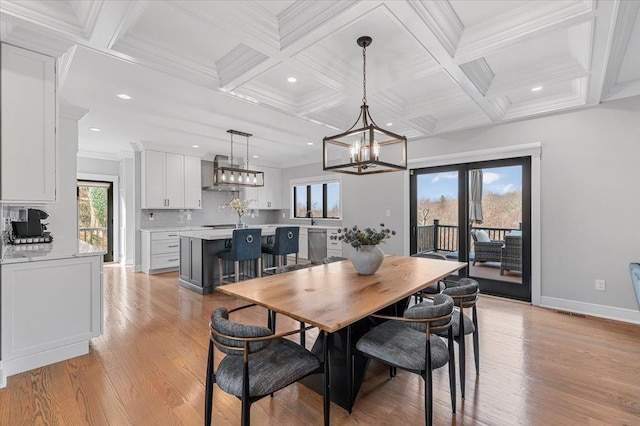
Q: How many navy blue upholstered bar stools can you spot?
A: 2